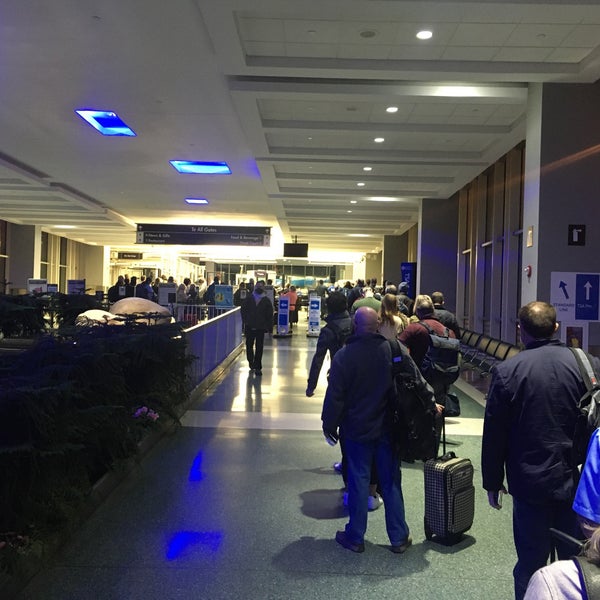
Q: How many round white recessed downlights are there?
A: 7